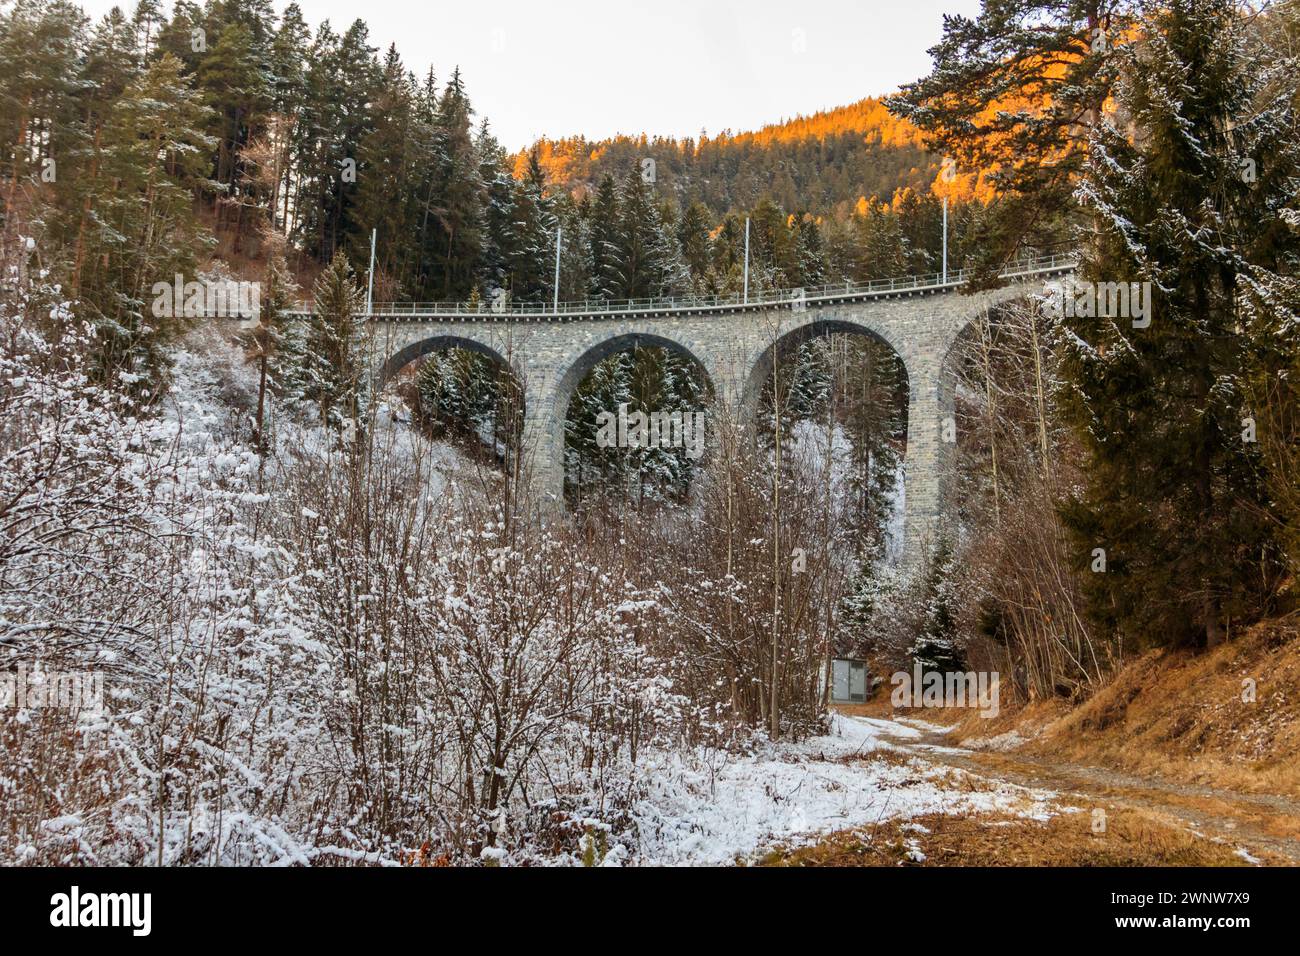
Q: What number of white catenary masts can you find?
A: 4